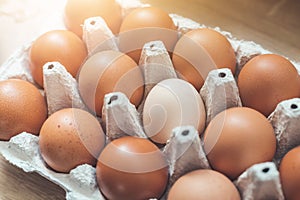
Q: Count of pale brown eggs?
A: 1